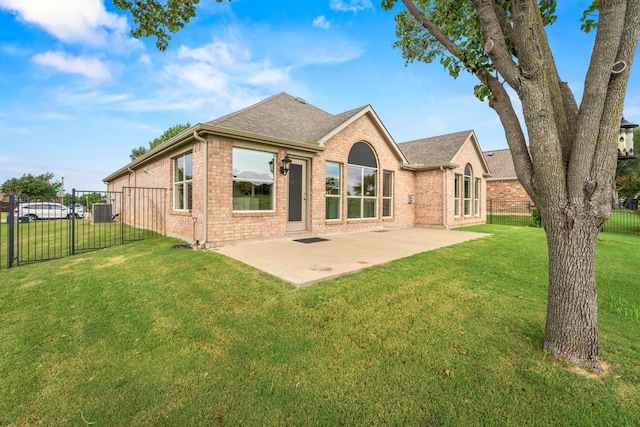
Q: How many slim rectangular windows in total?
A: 4